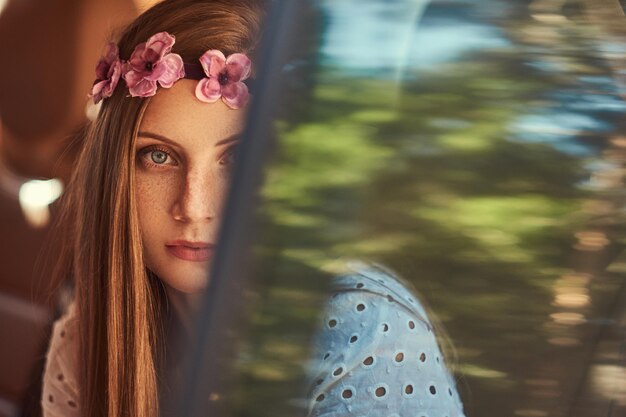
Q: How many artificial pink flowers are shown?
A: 3